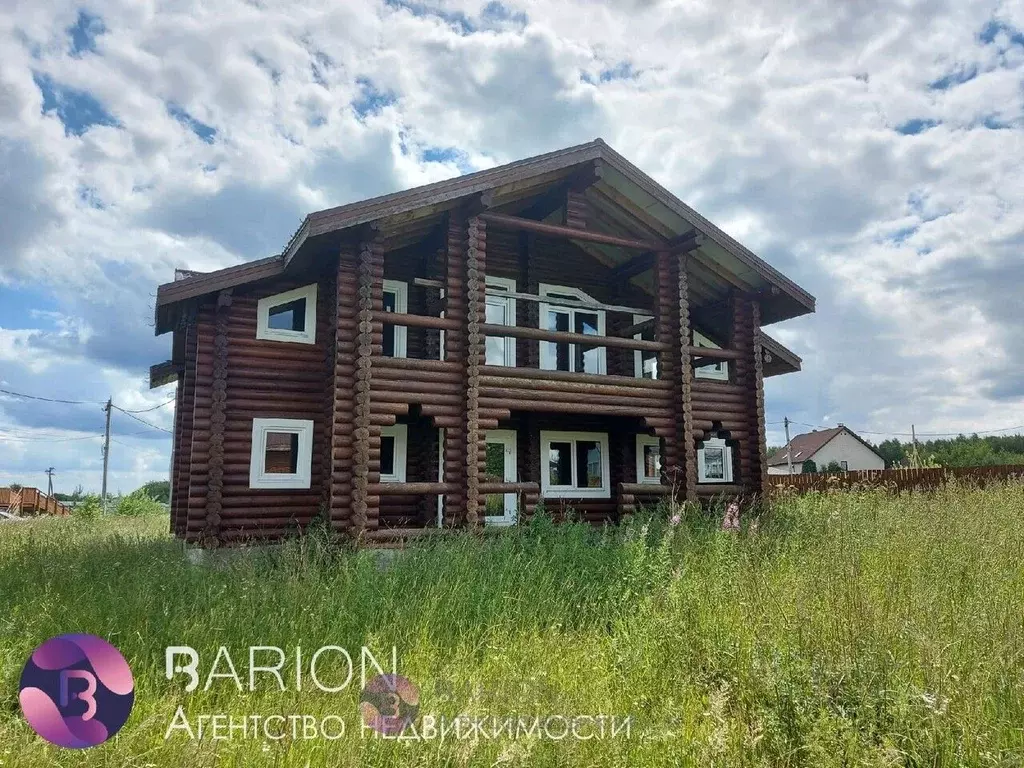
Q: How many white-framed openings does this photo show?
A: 12